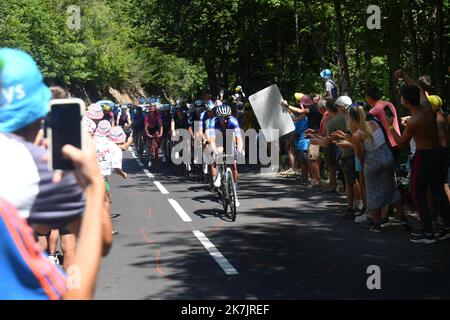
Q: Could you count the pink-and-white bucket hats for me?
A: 3